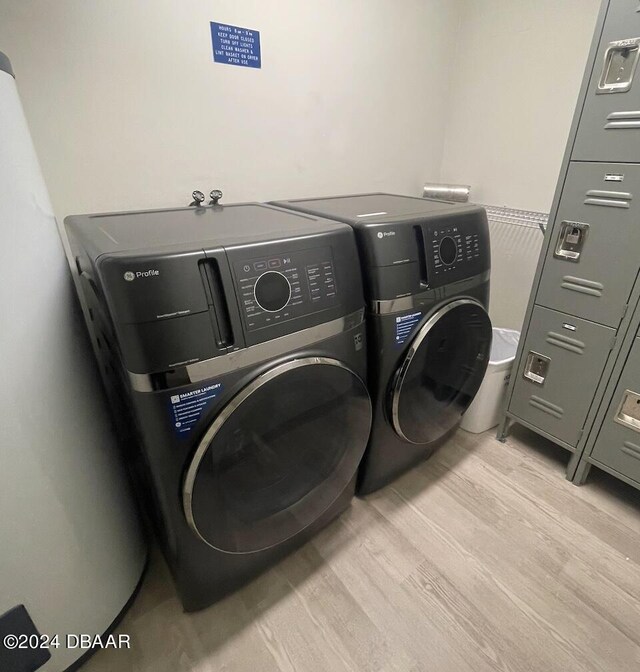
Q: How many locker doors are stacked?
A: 3